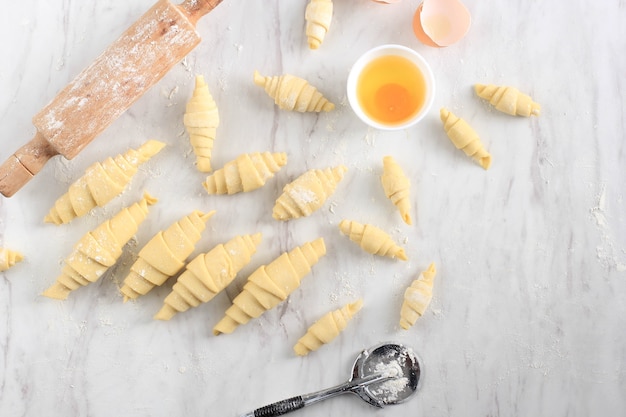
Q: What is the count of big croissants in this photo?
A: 5